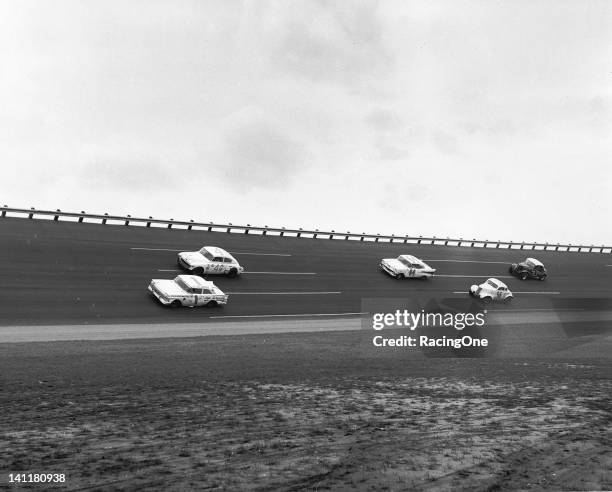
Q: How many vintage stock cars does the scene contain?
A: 5